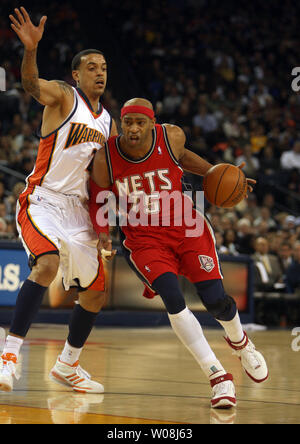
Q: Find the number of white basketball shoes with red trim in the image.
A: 2